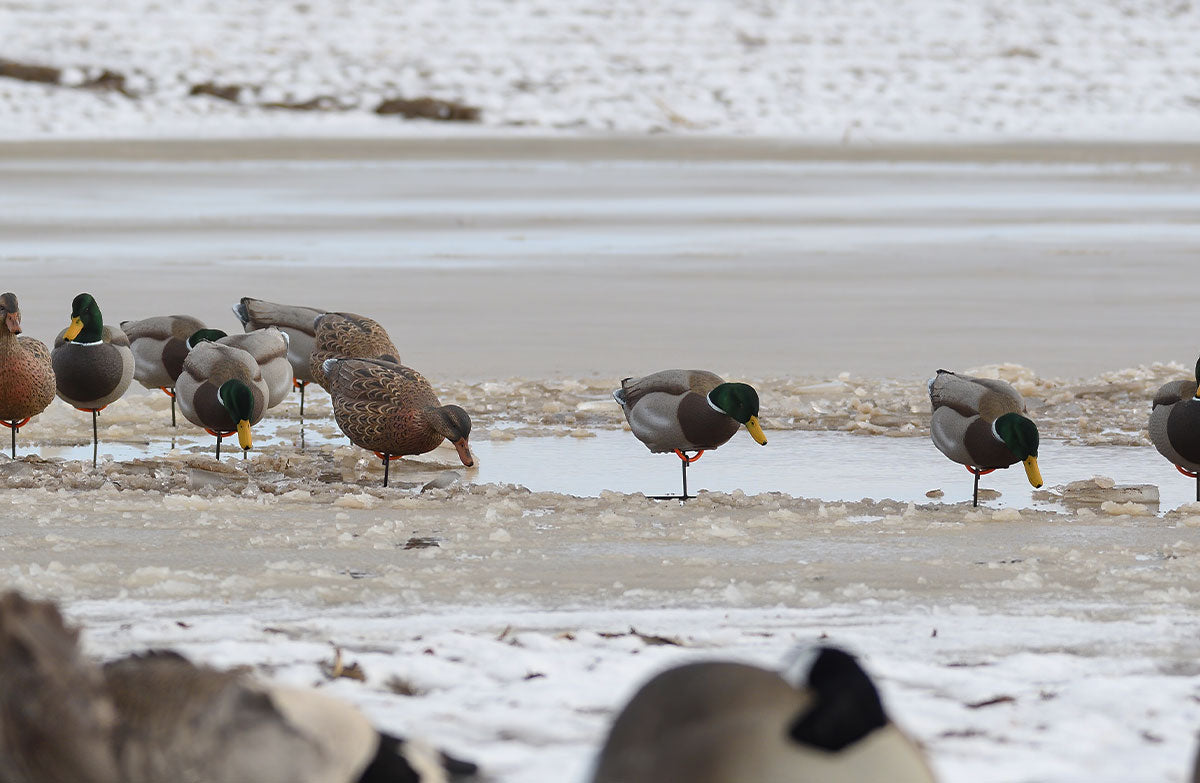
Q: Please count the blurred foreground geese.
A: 2